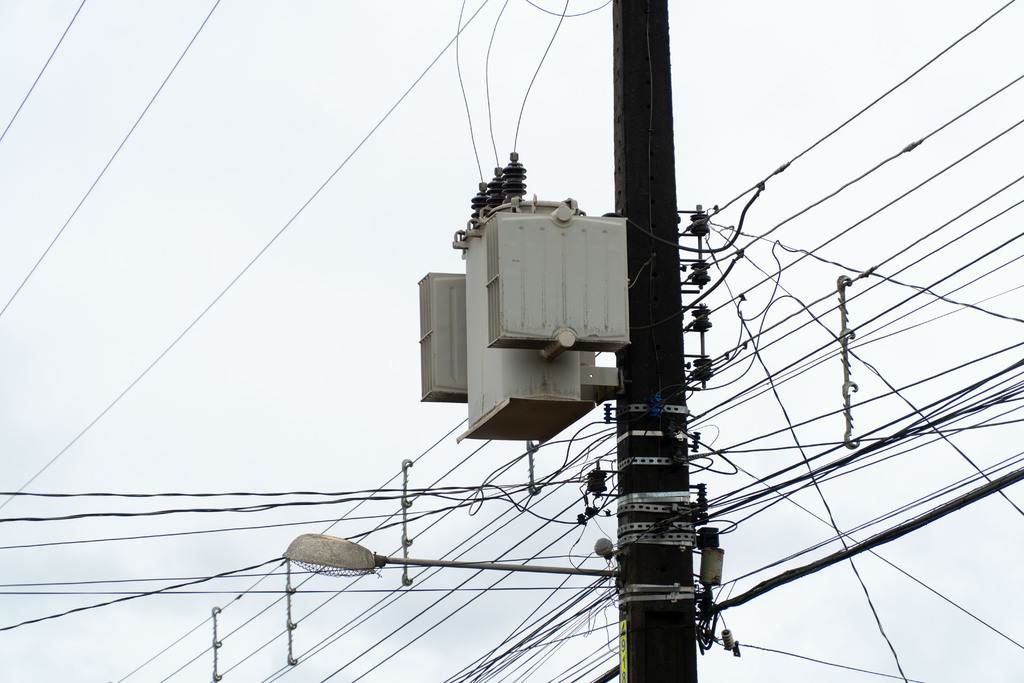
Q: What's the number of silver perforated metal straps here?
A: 5